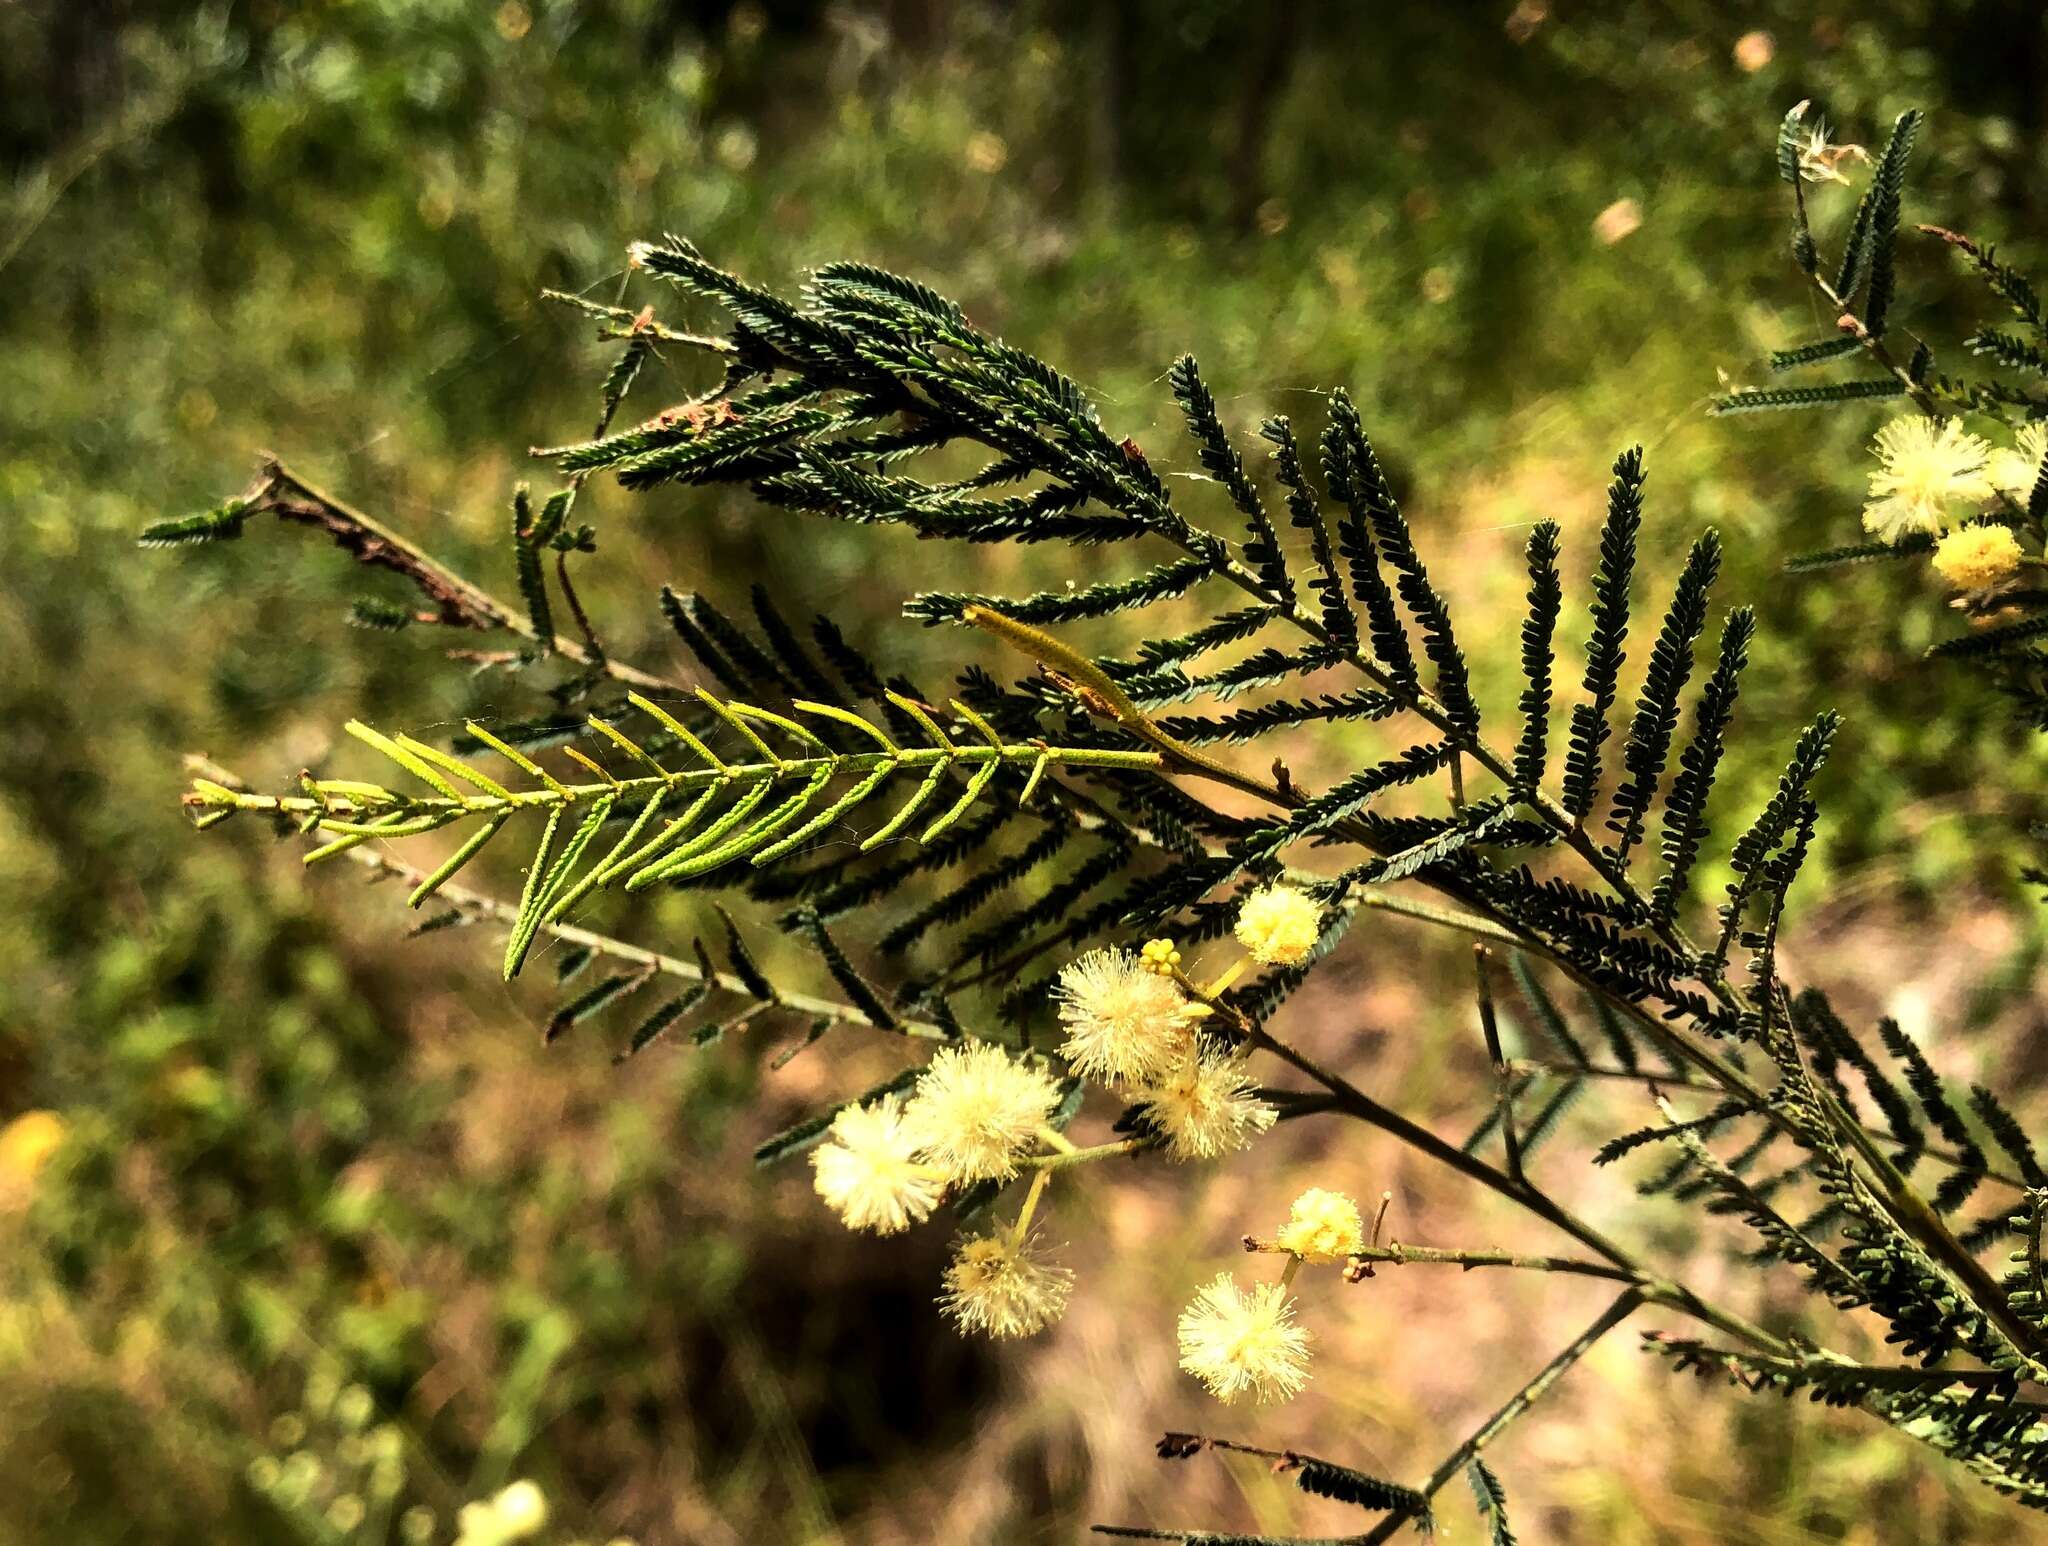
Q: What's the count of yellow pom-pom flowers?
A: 11